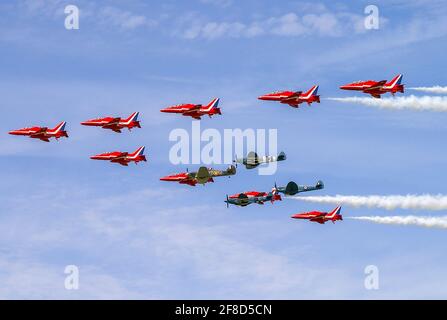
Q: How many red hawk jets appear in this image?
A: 9